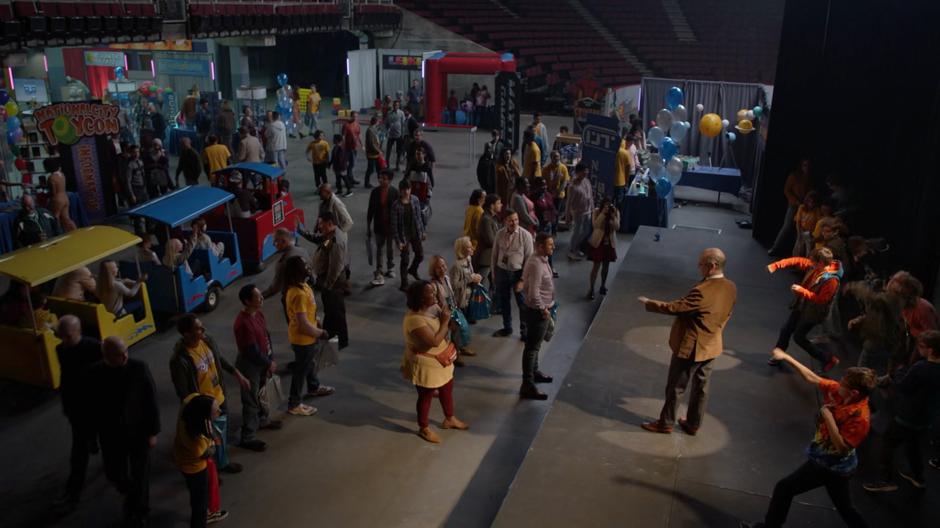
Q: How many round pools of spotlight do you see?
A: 2